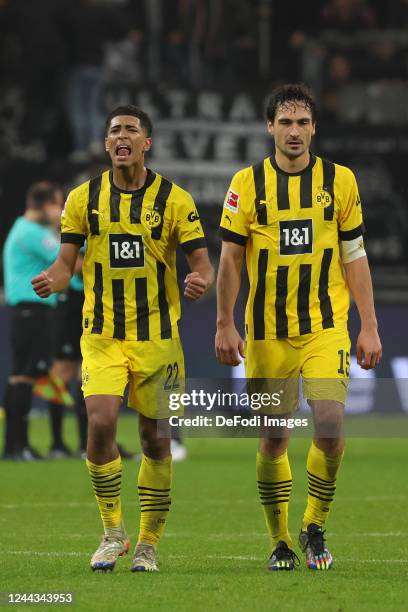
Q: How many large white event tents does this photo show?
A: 0